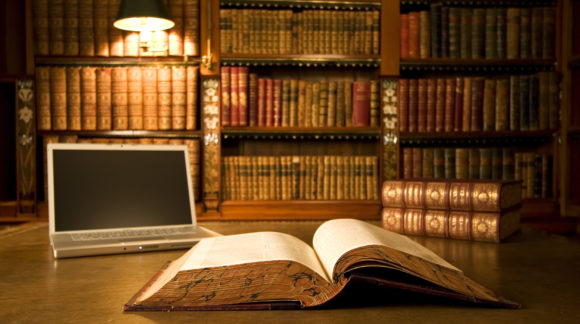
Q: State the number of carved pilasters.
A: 3